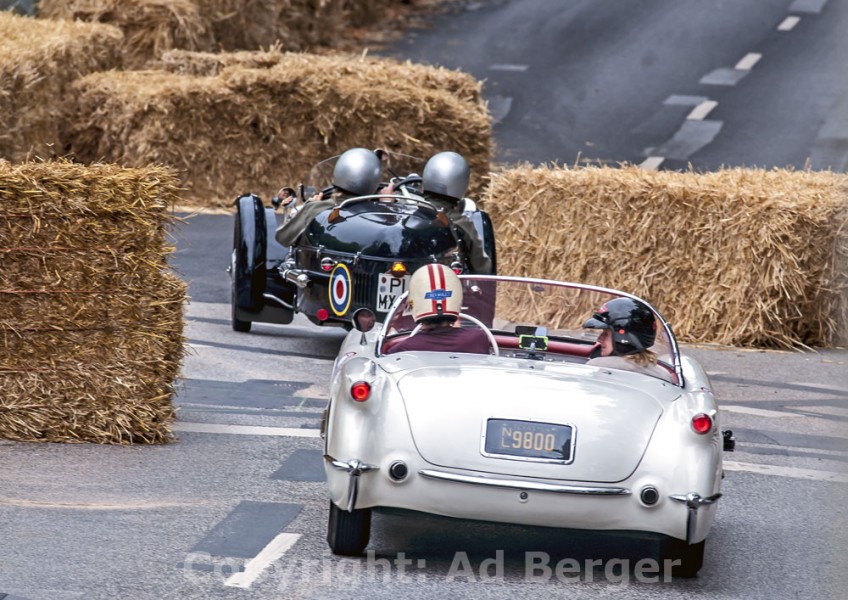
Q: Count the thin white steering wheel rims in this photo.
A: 1